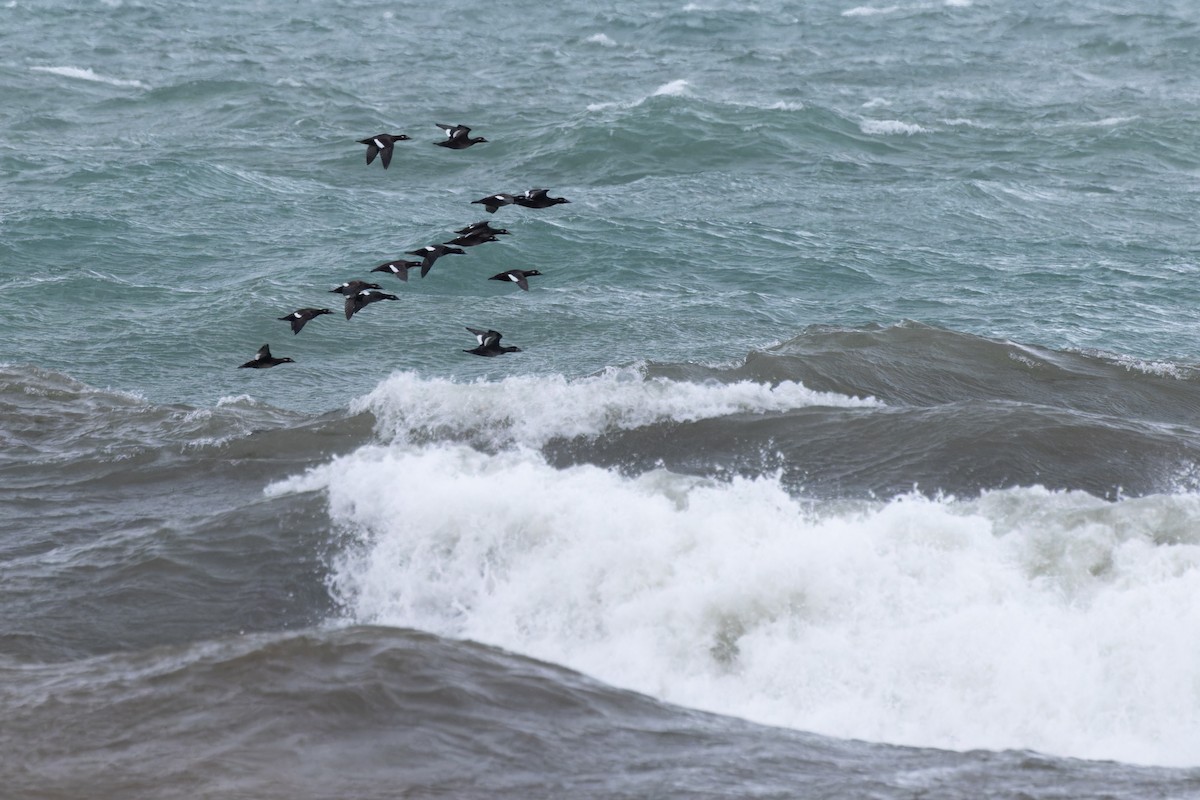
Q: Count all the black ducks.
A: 14